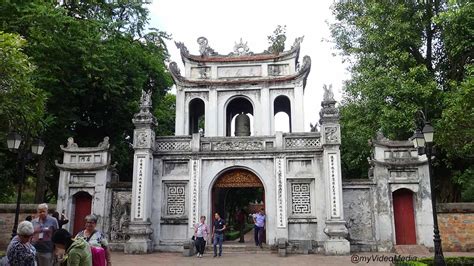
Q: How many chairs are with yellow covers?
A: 0